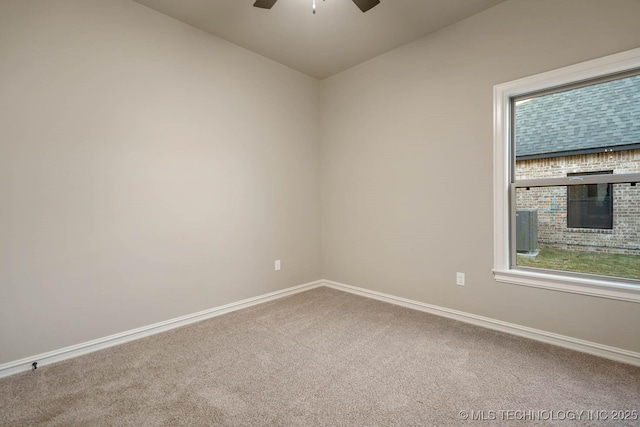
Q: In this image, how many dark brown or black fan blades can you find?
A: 2